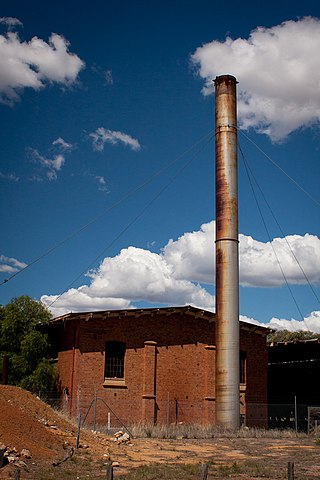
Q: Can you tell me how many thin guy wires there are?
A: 5